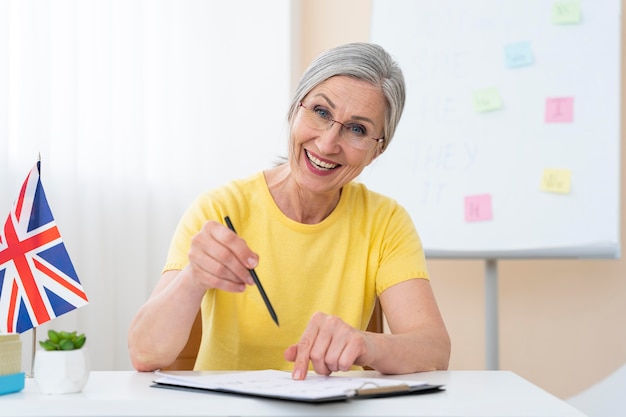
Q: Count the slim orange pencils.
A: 0